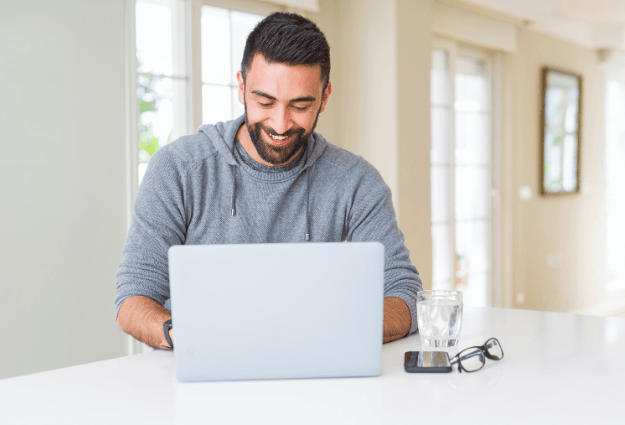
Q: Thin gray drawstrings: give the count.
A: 2